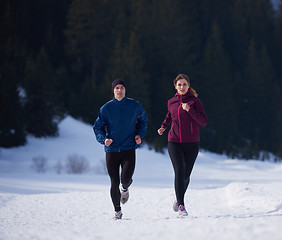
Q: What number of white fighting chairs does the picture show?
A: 0